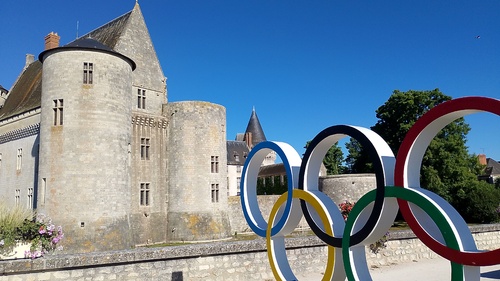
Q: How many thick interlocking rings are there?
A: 5